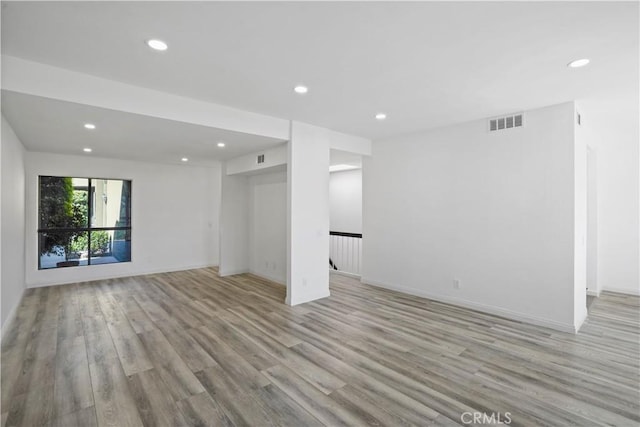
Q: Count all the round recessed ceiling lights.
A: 8